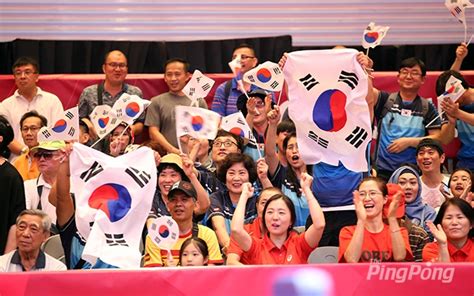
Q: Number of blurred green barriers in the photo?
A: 0